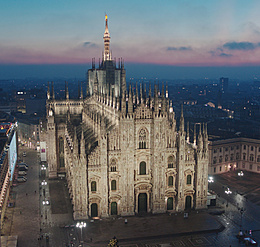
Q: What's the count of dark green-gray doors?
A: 5